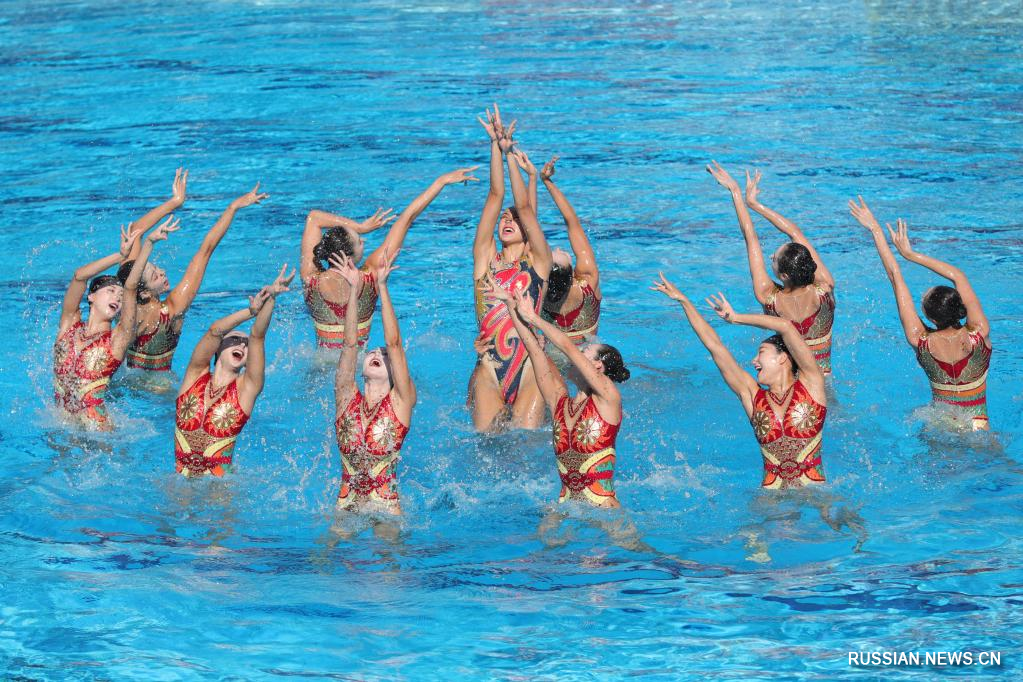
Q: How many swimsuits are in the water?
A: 11